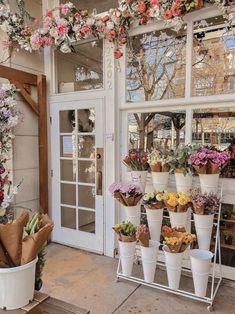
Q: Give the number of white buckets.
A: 13